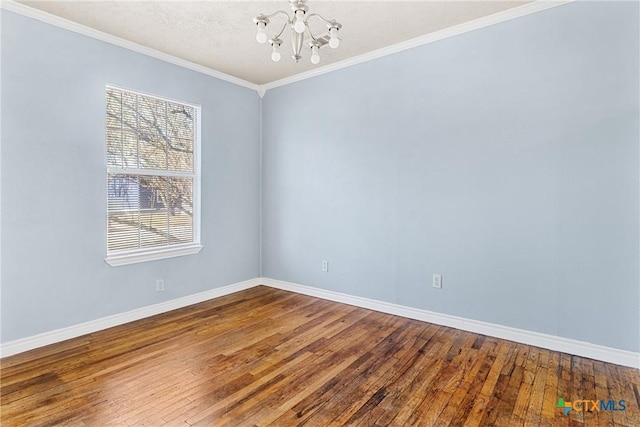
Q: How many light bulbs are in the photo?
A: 5